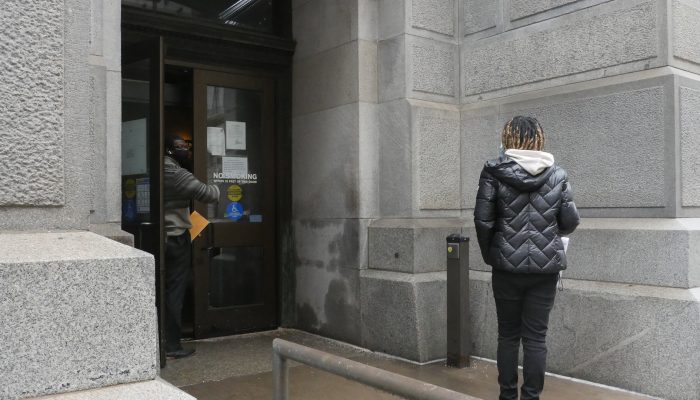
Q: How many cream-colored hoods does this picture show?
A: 1